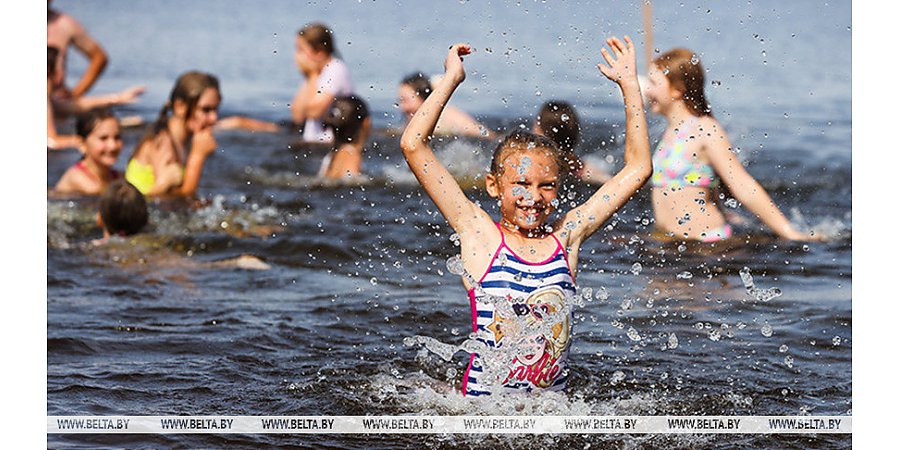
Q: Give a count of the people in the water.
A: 11